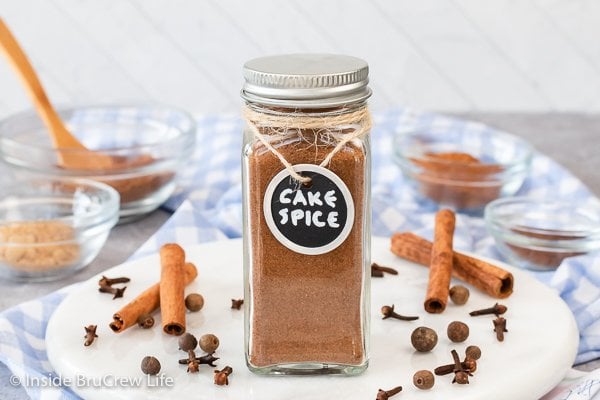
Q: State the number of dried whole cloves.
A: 15